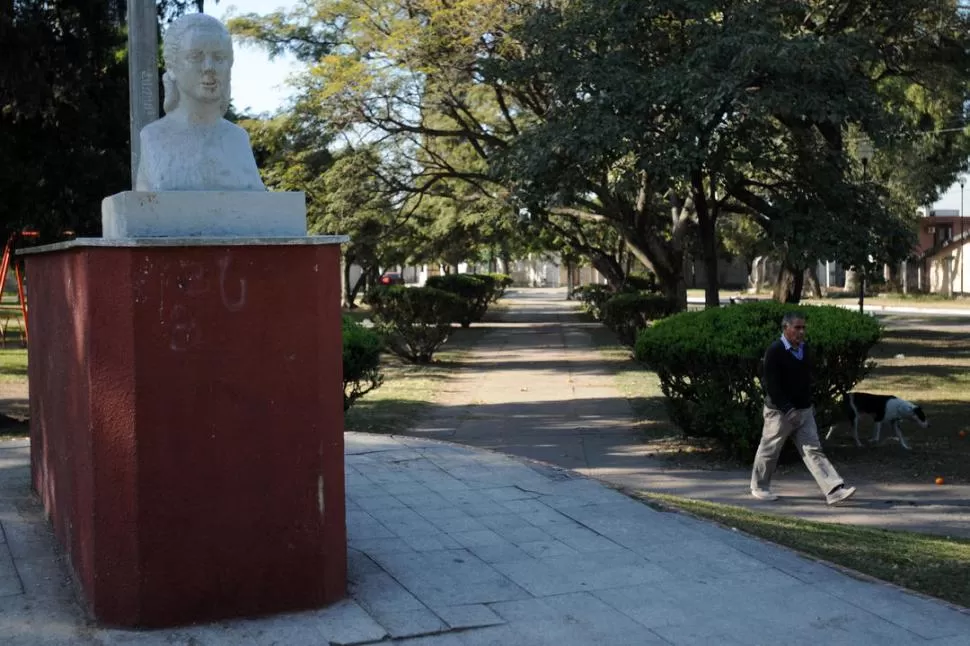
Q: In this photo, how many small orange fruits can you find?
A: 2